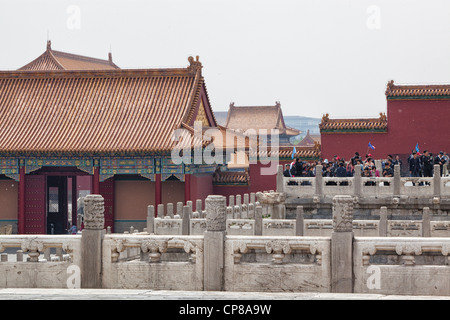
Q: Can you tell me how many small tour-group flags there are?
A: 3